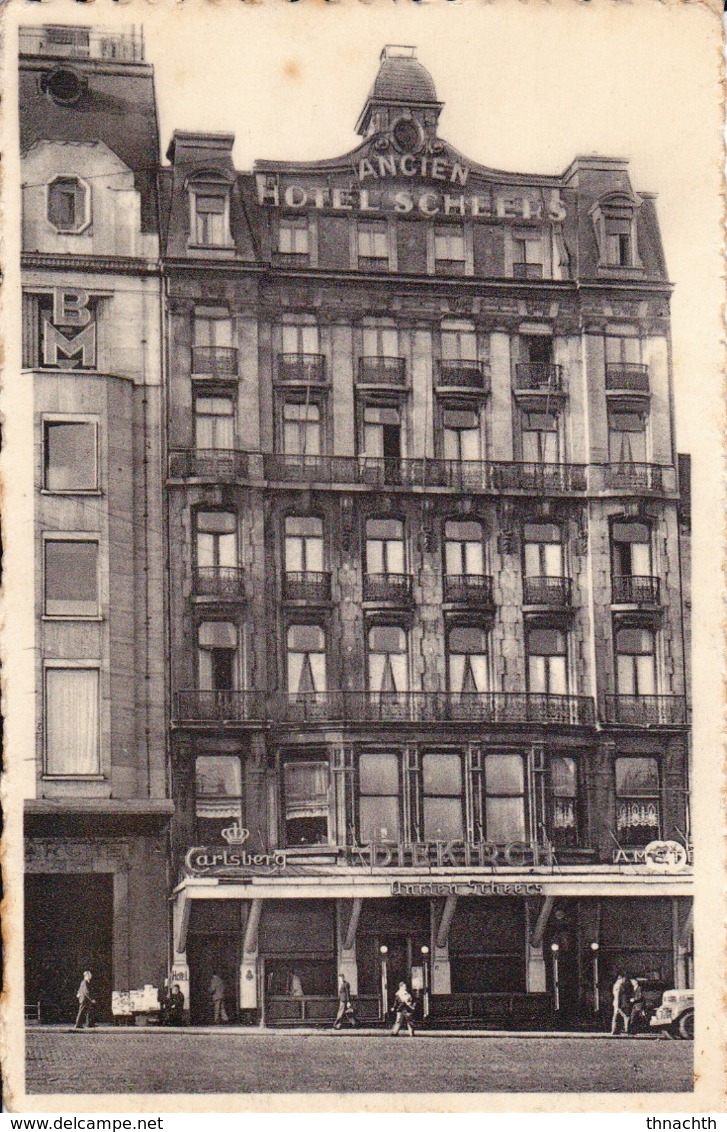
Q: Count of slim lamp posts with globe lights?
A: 4